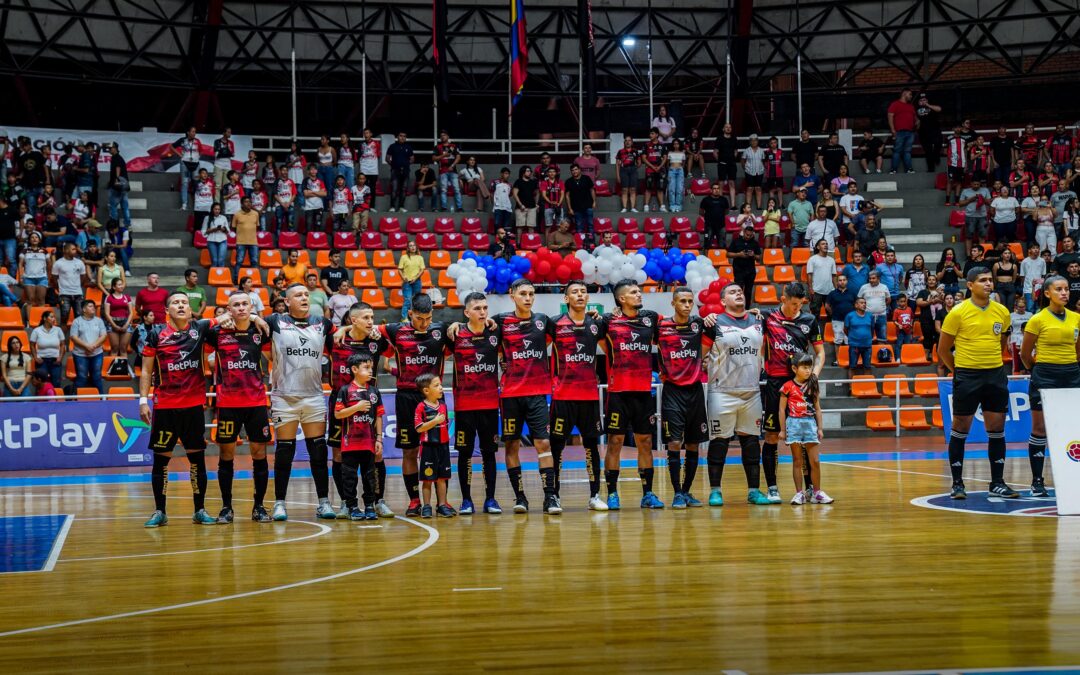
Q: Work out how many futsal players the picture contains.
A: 12